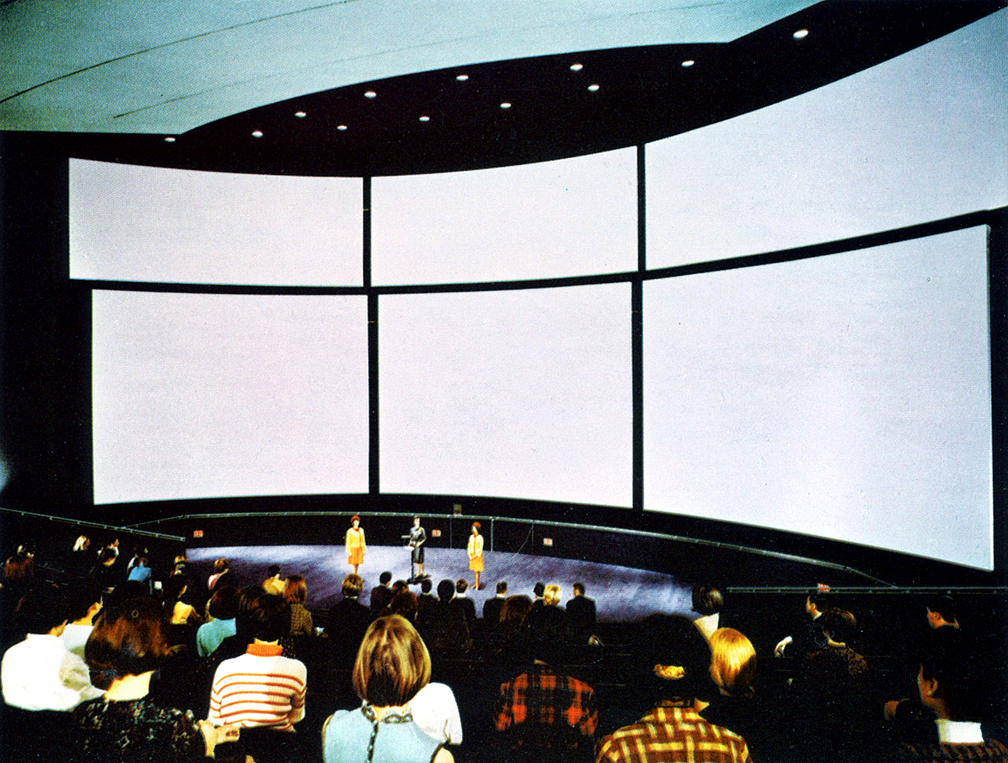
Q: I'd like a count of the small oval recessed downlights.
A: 12